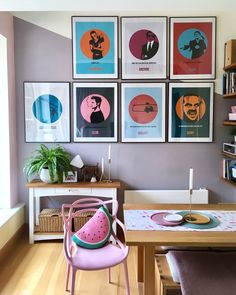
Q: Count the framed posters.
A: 7